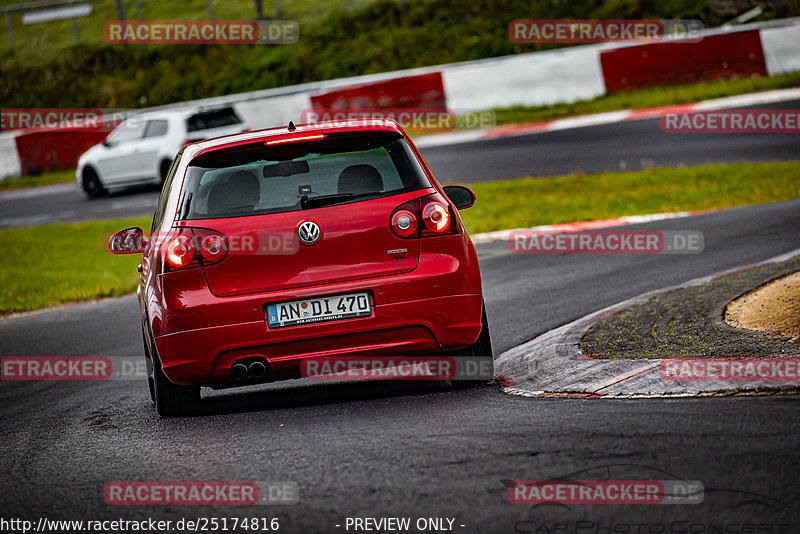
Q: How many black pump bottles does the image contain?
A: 0